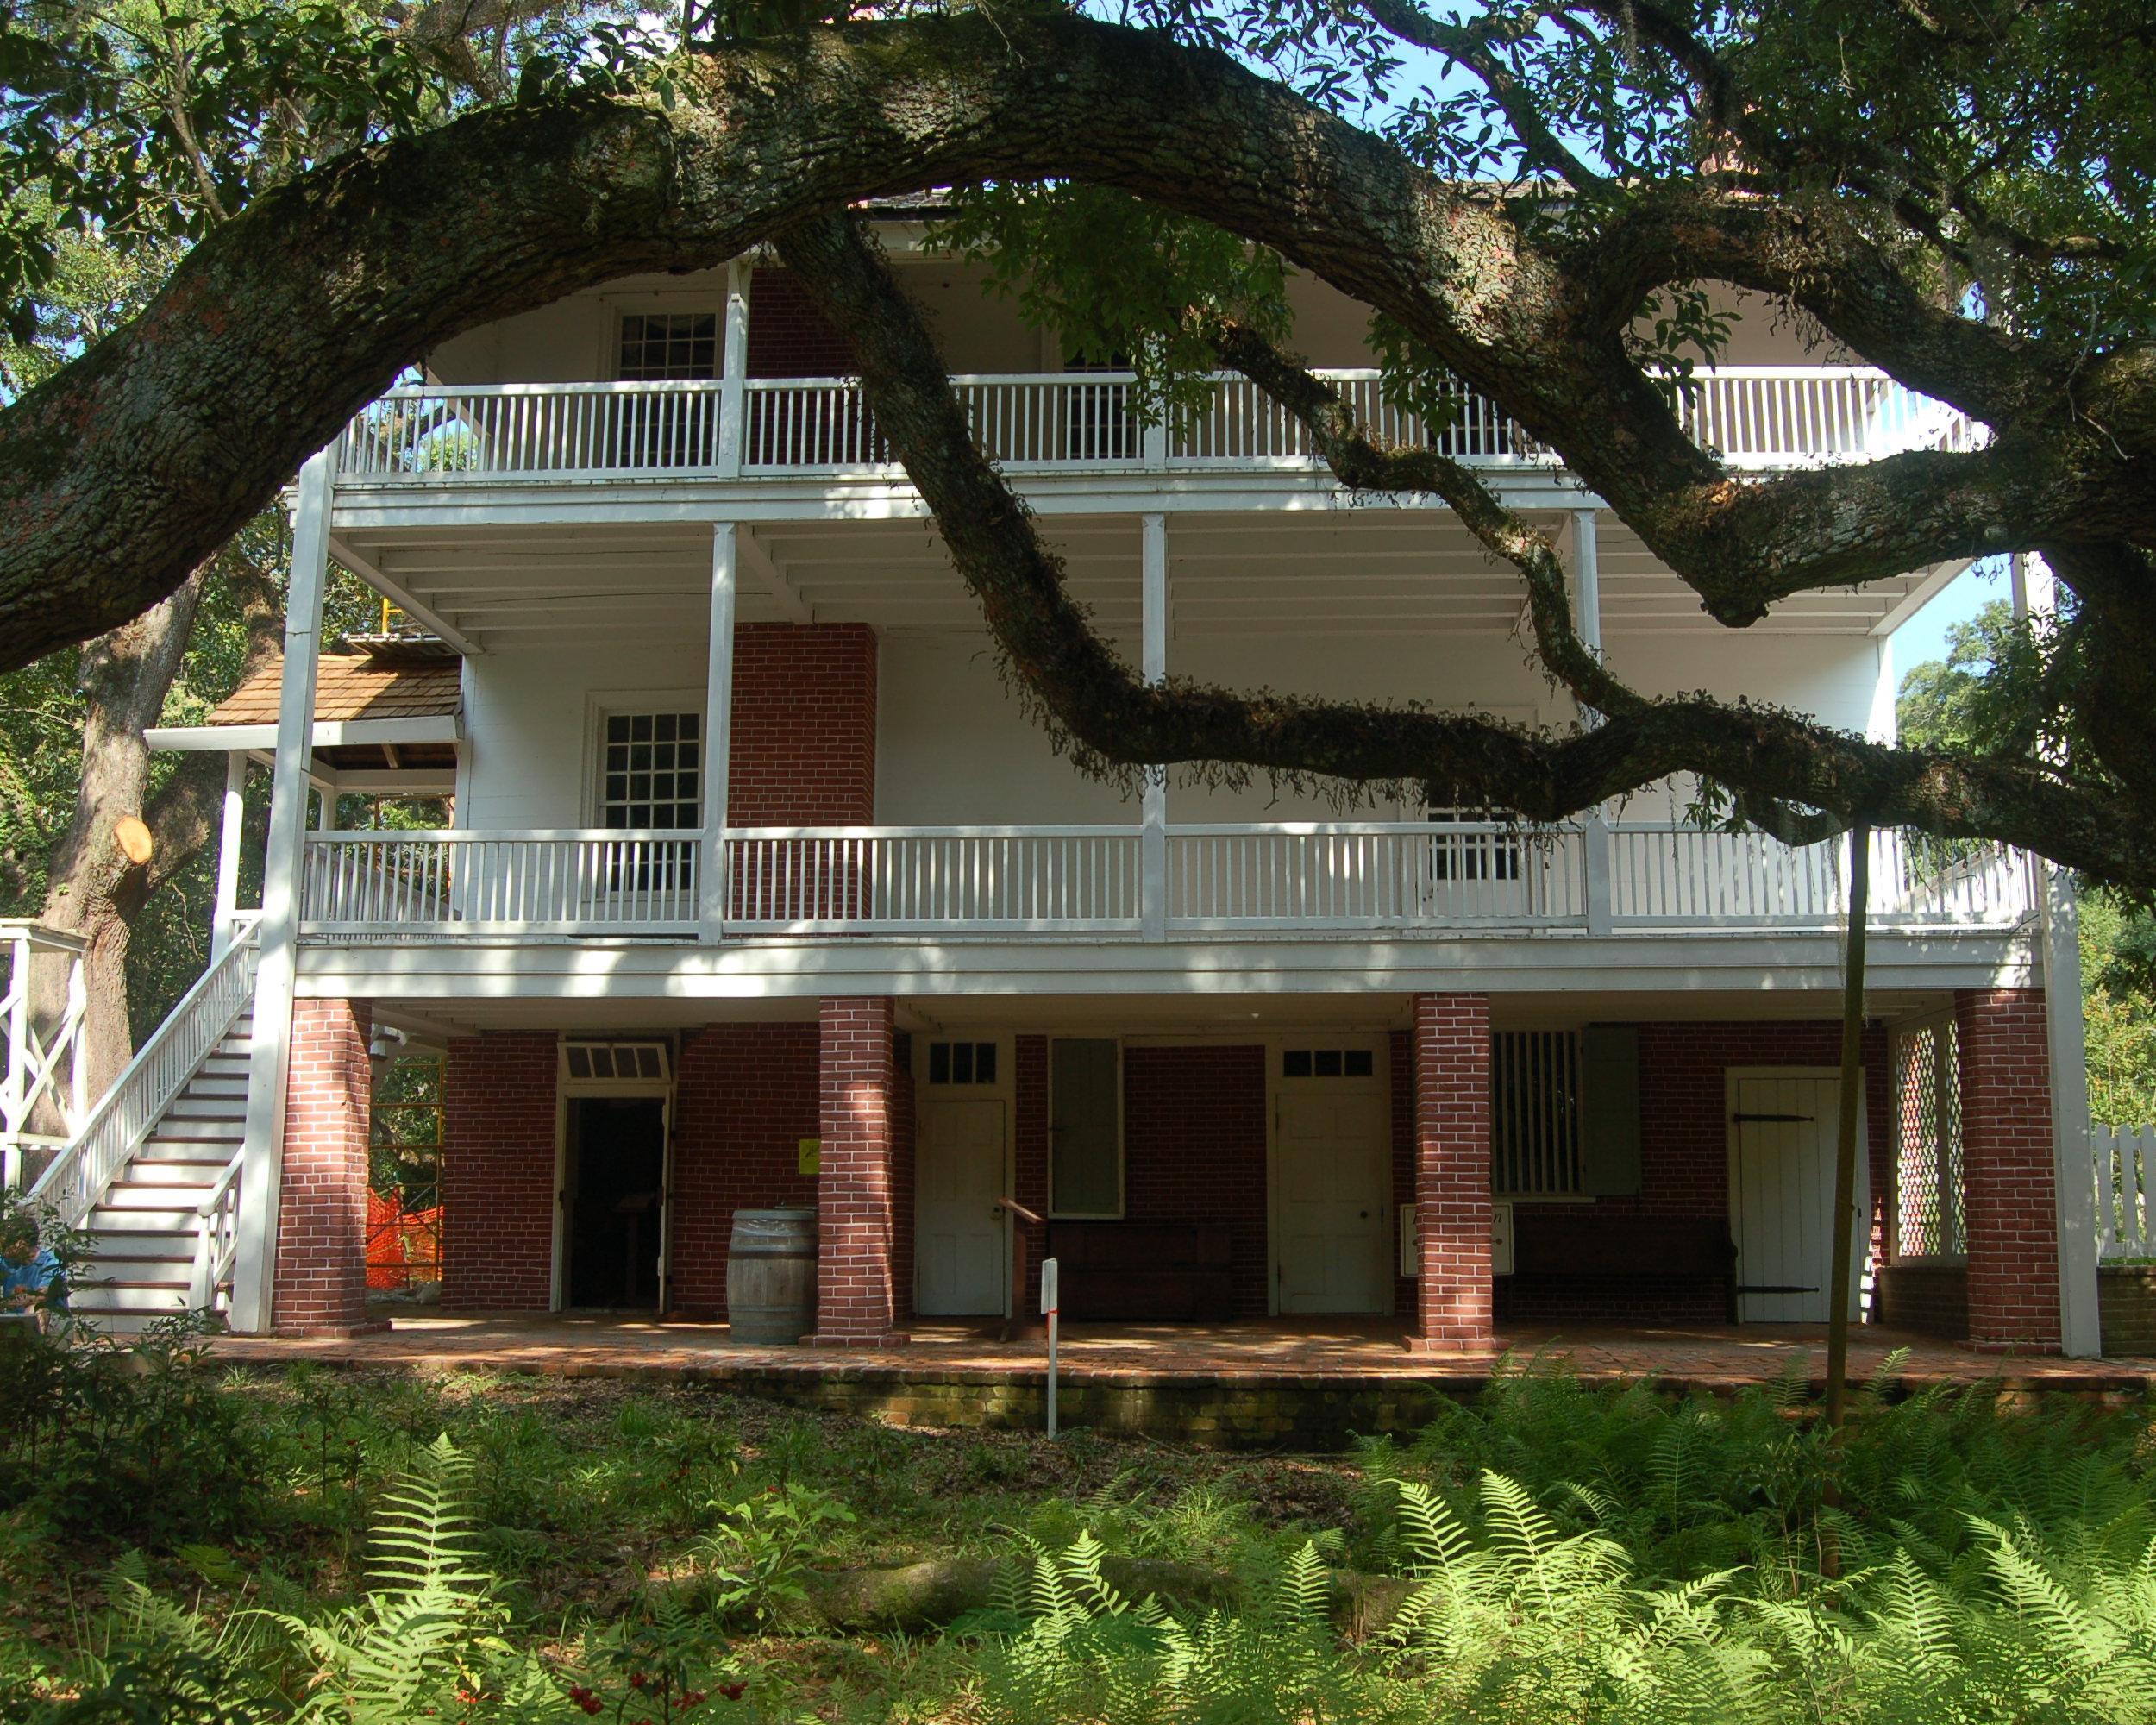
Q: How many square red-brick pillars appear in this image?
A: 4